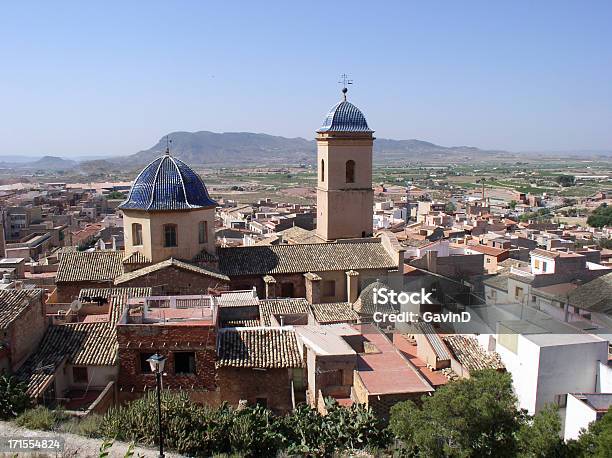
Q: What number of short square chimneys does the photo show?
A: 3